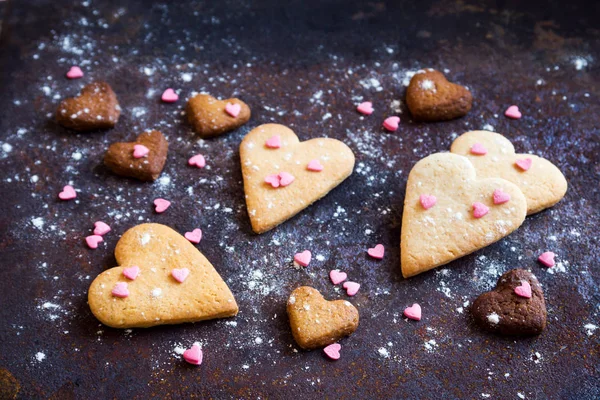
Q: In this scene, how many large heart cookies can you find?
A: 4